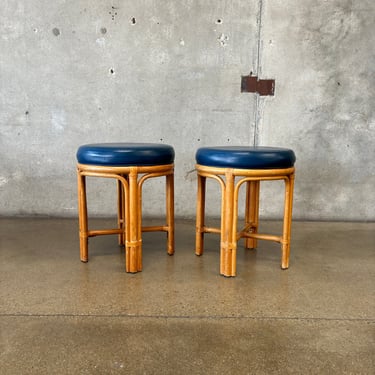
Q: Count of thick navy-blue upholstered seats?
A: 2